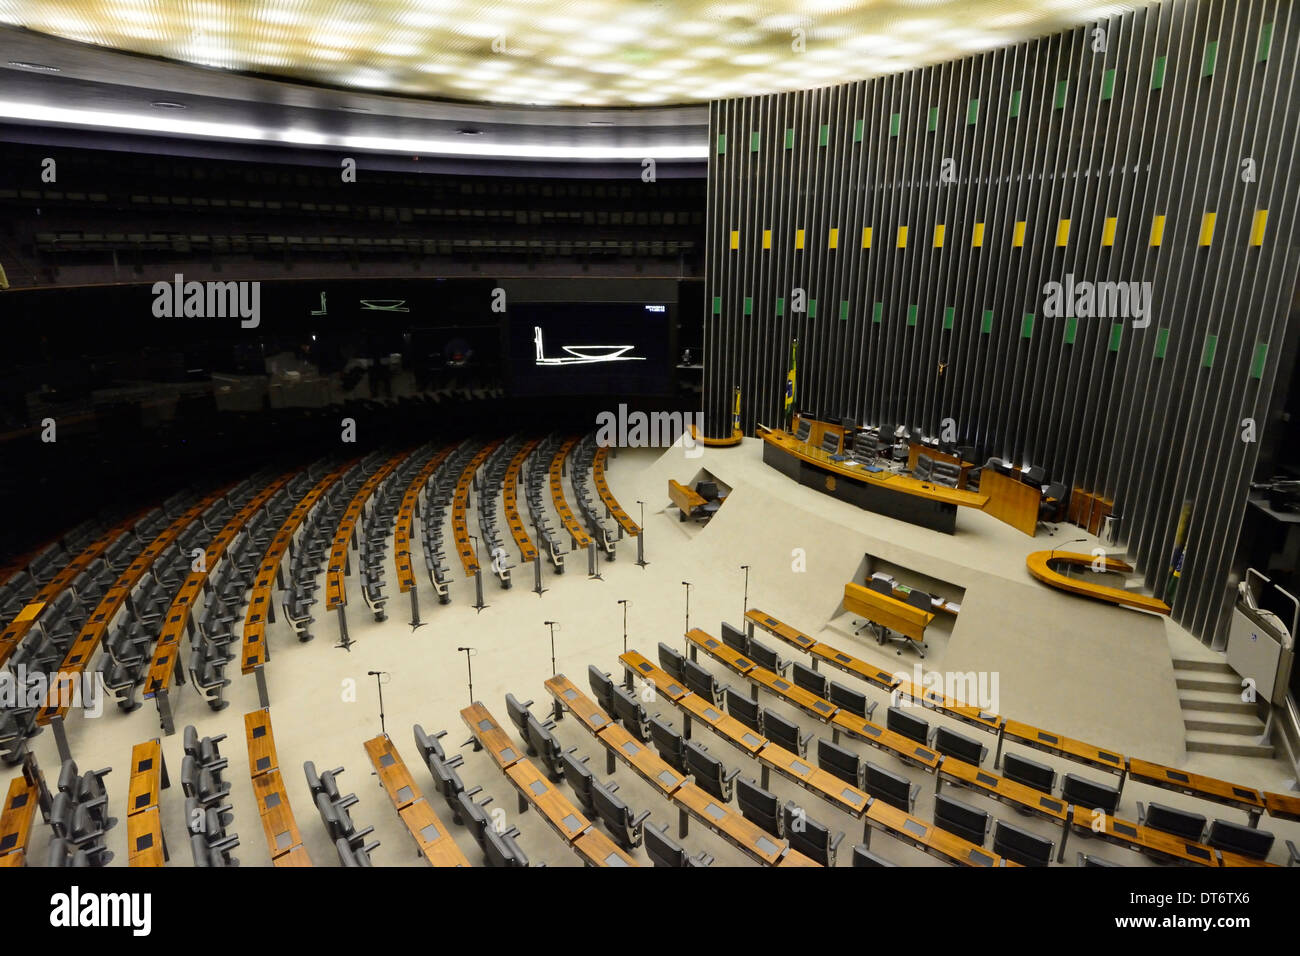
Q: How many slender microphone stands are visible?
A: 12